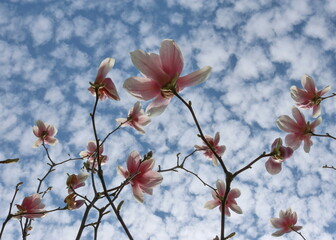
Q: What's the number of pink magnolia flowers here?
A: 15